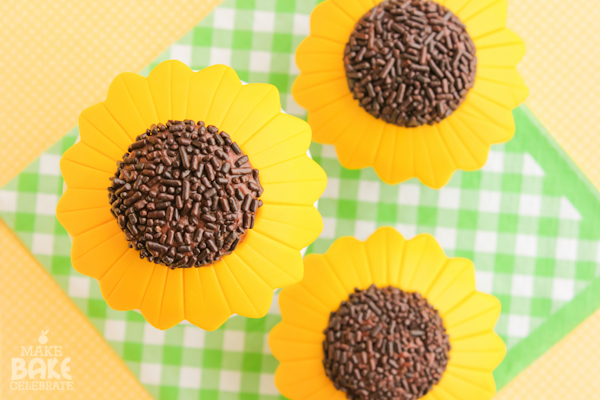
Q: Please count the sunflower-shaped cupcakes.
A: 3